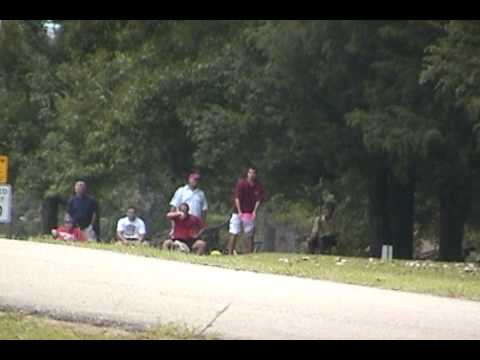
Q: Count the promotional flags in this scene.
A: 0